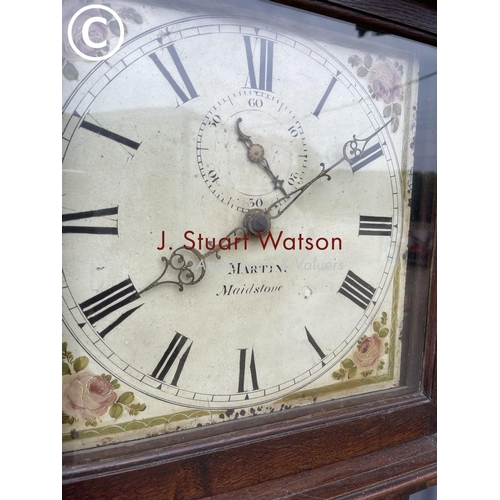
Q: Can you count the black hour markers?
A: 12